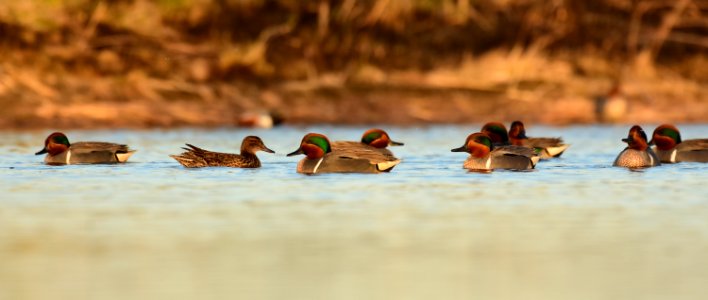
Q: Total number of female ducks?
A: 1